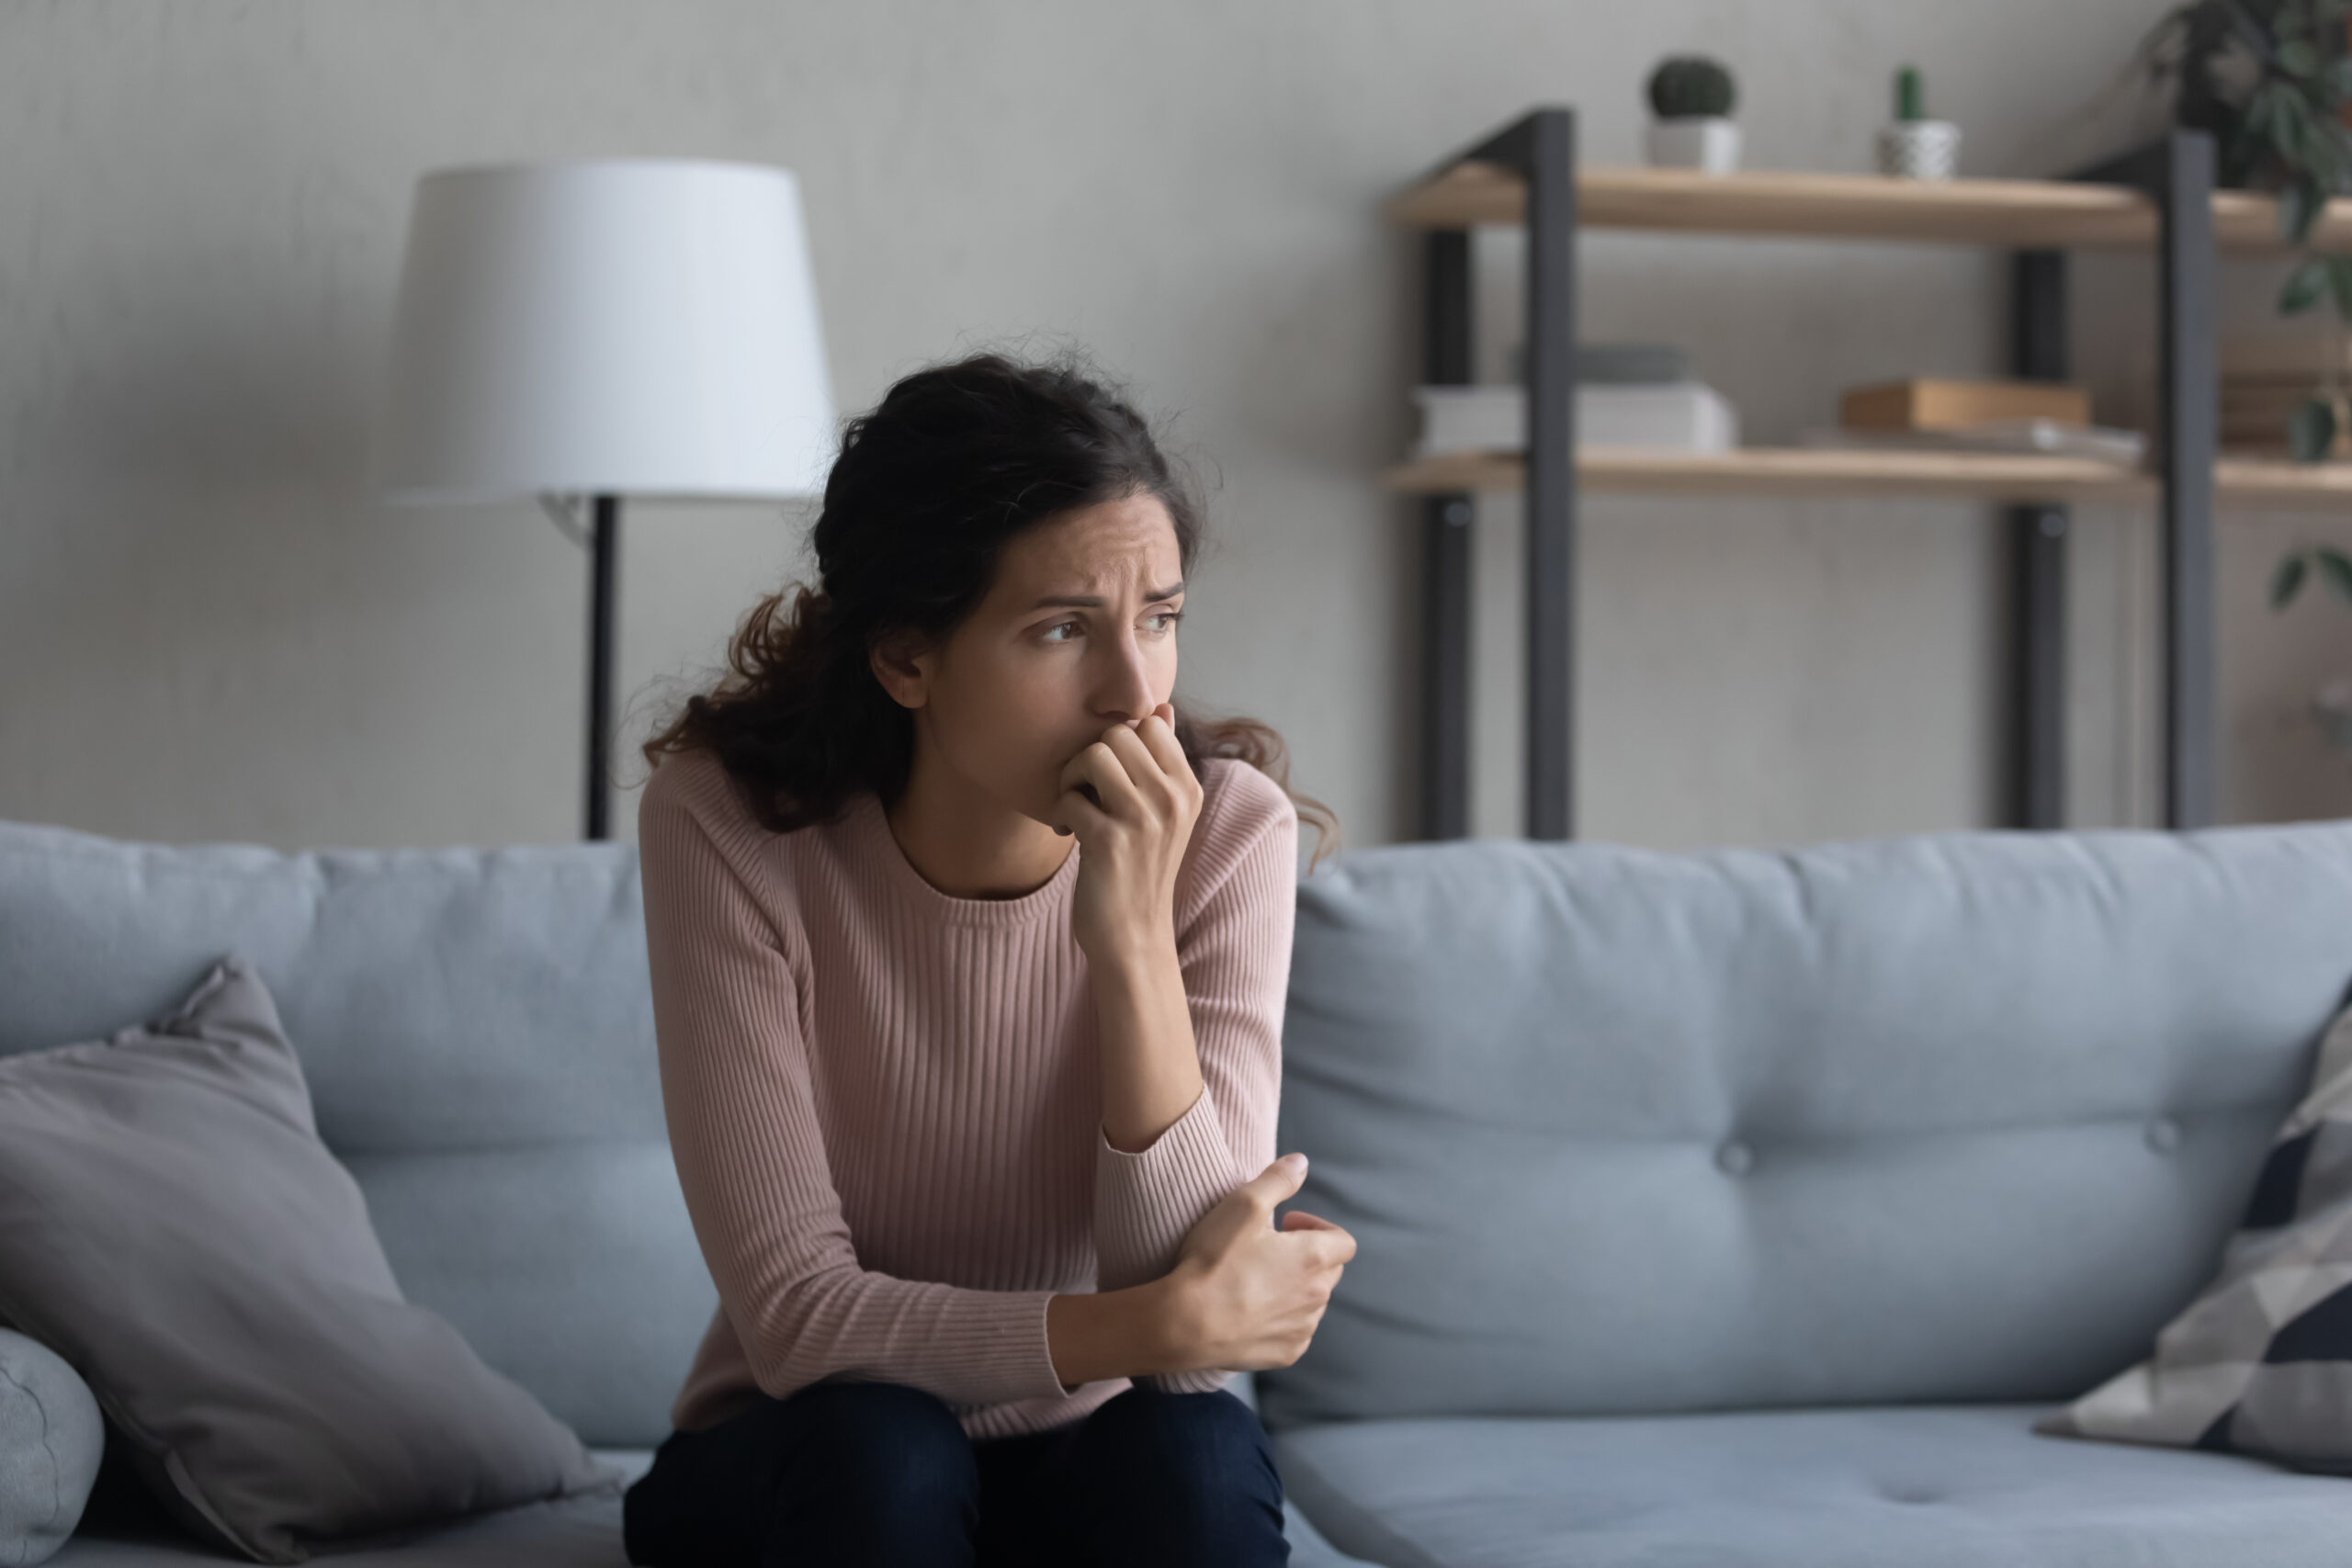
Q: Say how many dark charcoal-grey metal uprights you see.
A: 4